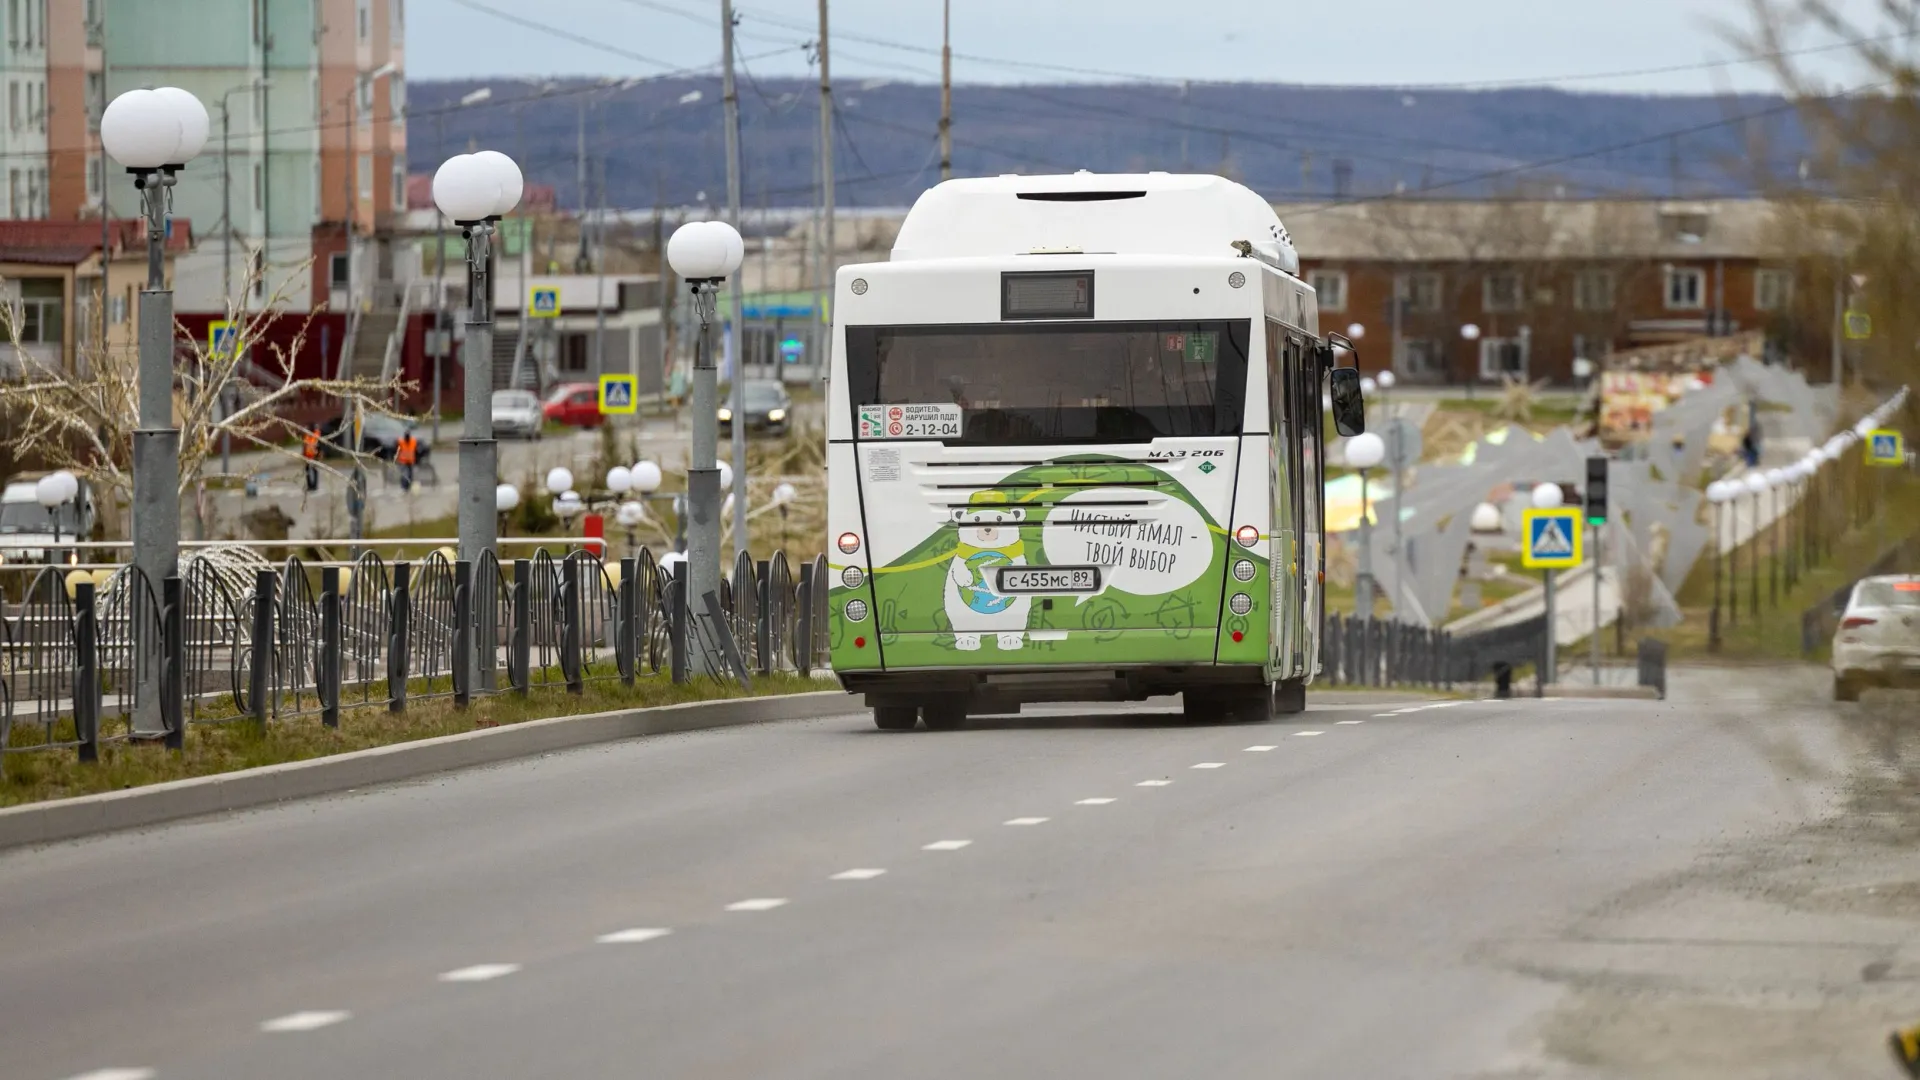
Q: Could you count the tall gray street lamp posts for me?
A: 3